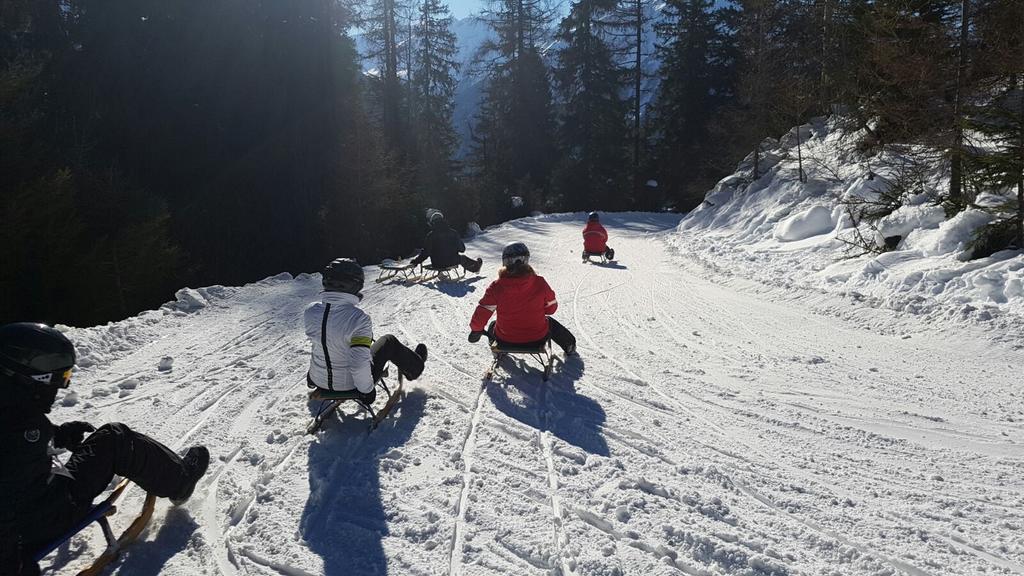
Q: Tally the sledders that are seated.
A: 5